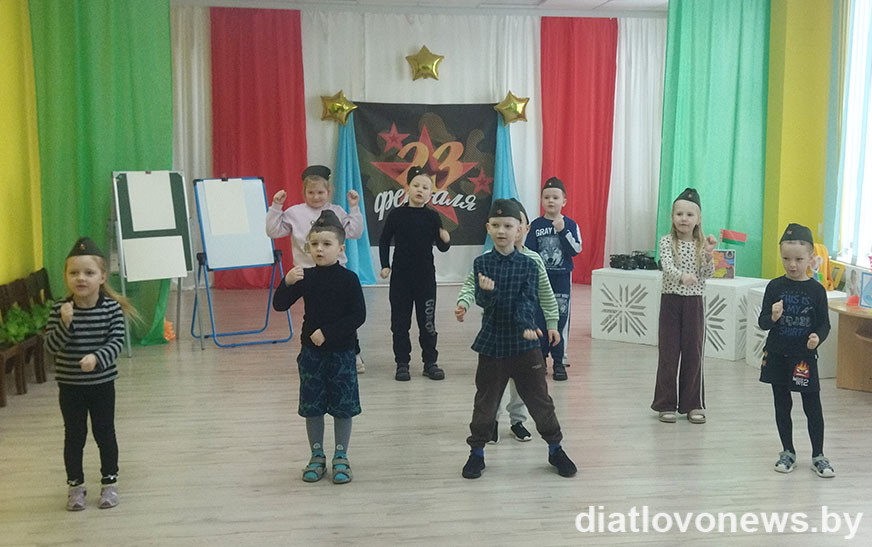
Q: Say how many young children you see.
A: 9